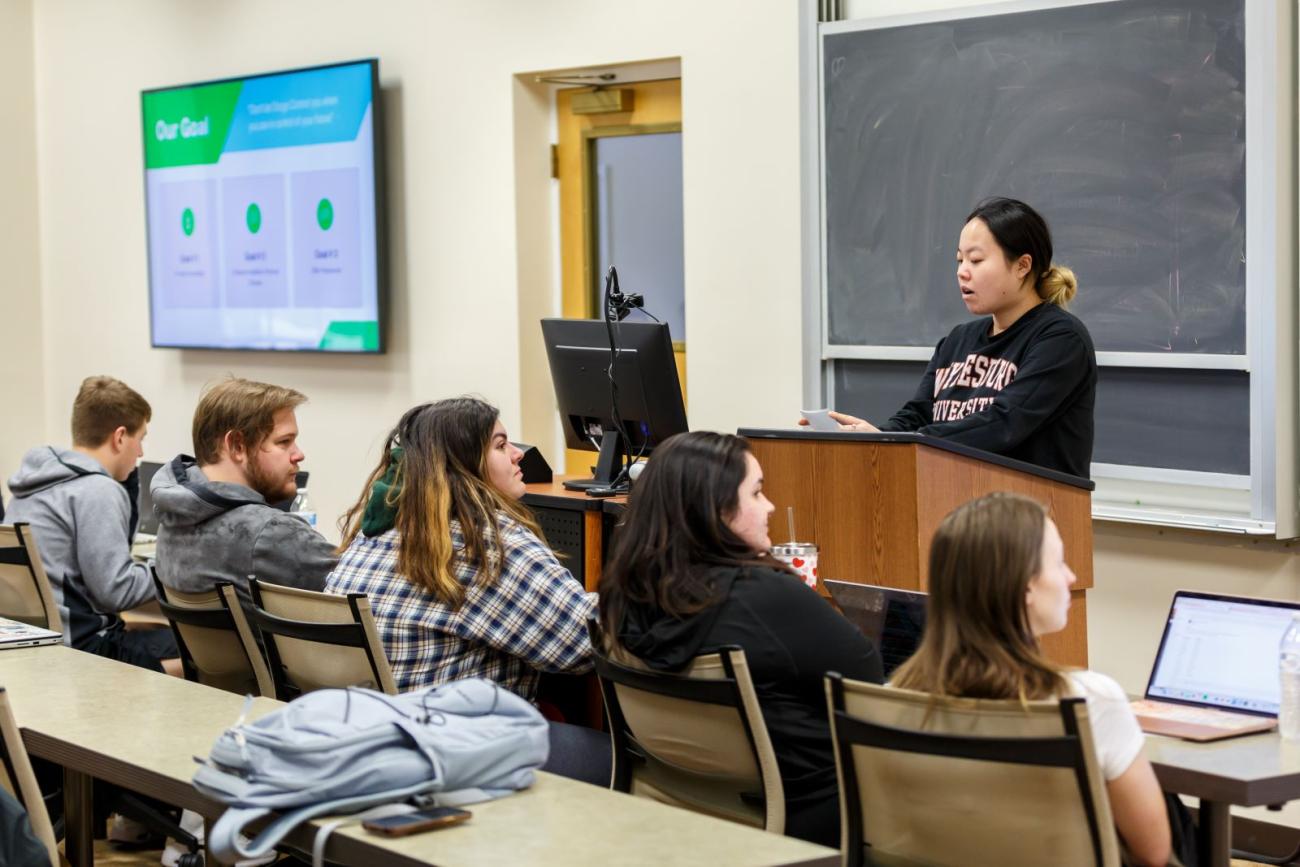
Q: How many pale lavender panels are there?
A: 3